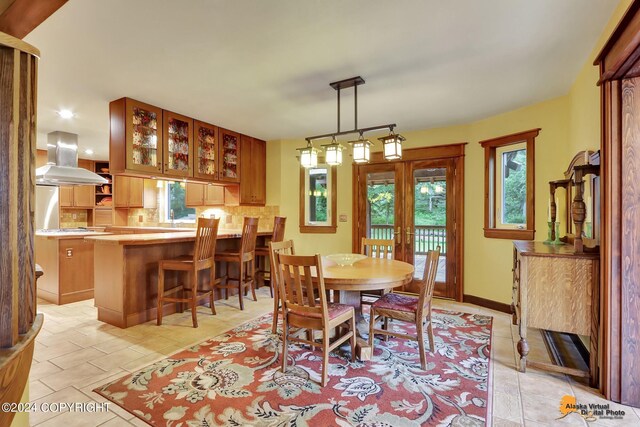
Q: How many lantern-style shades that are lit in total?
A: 4